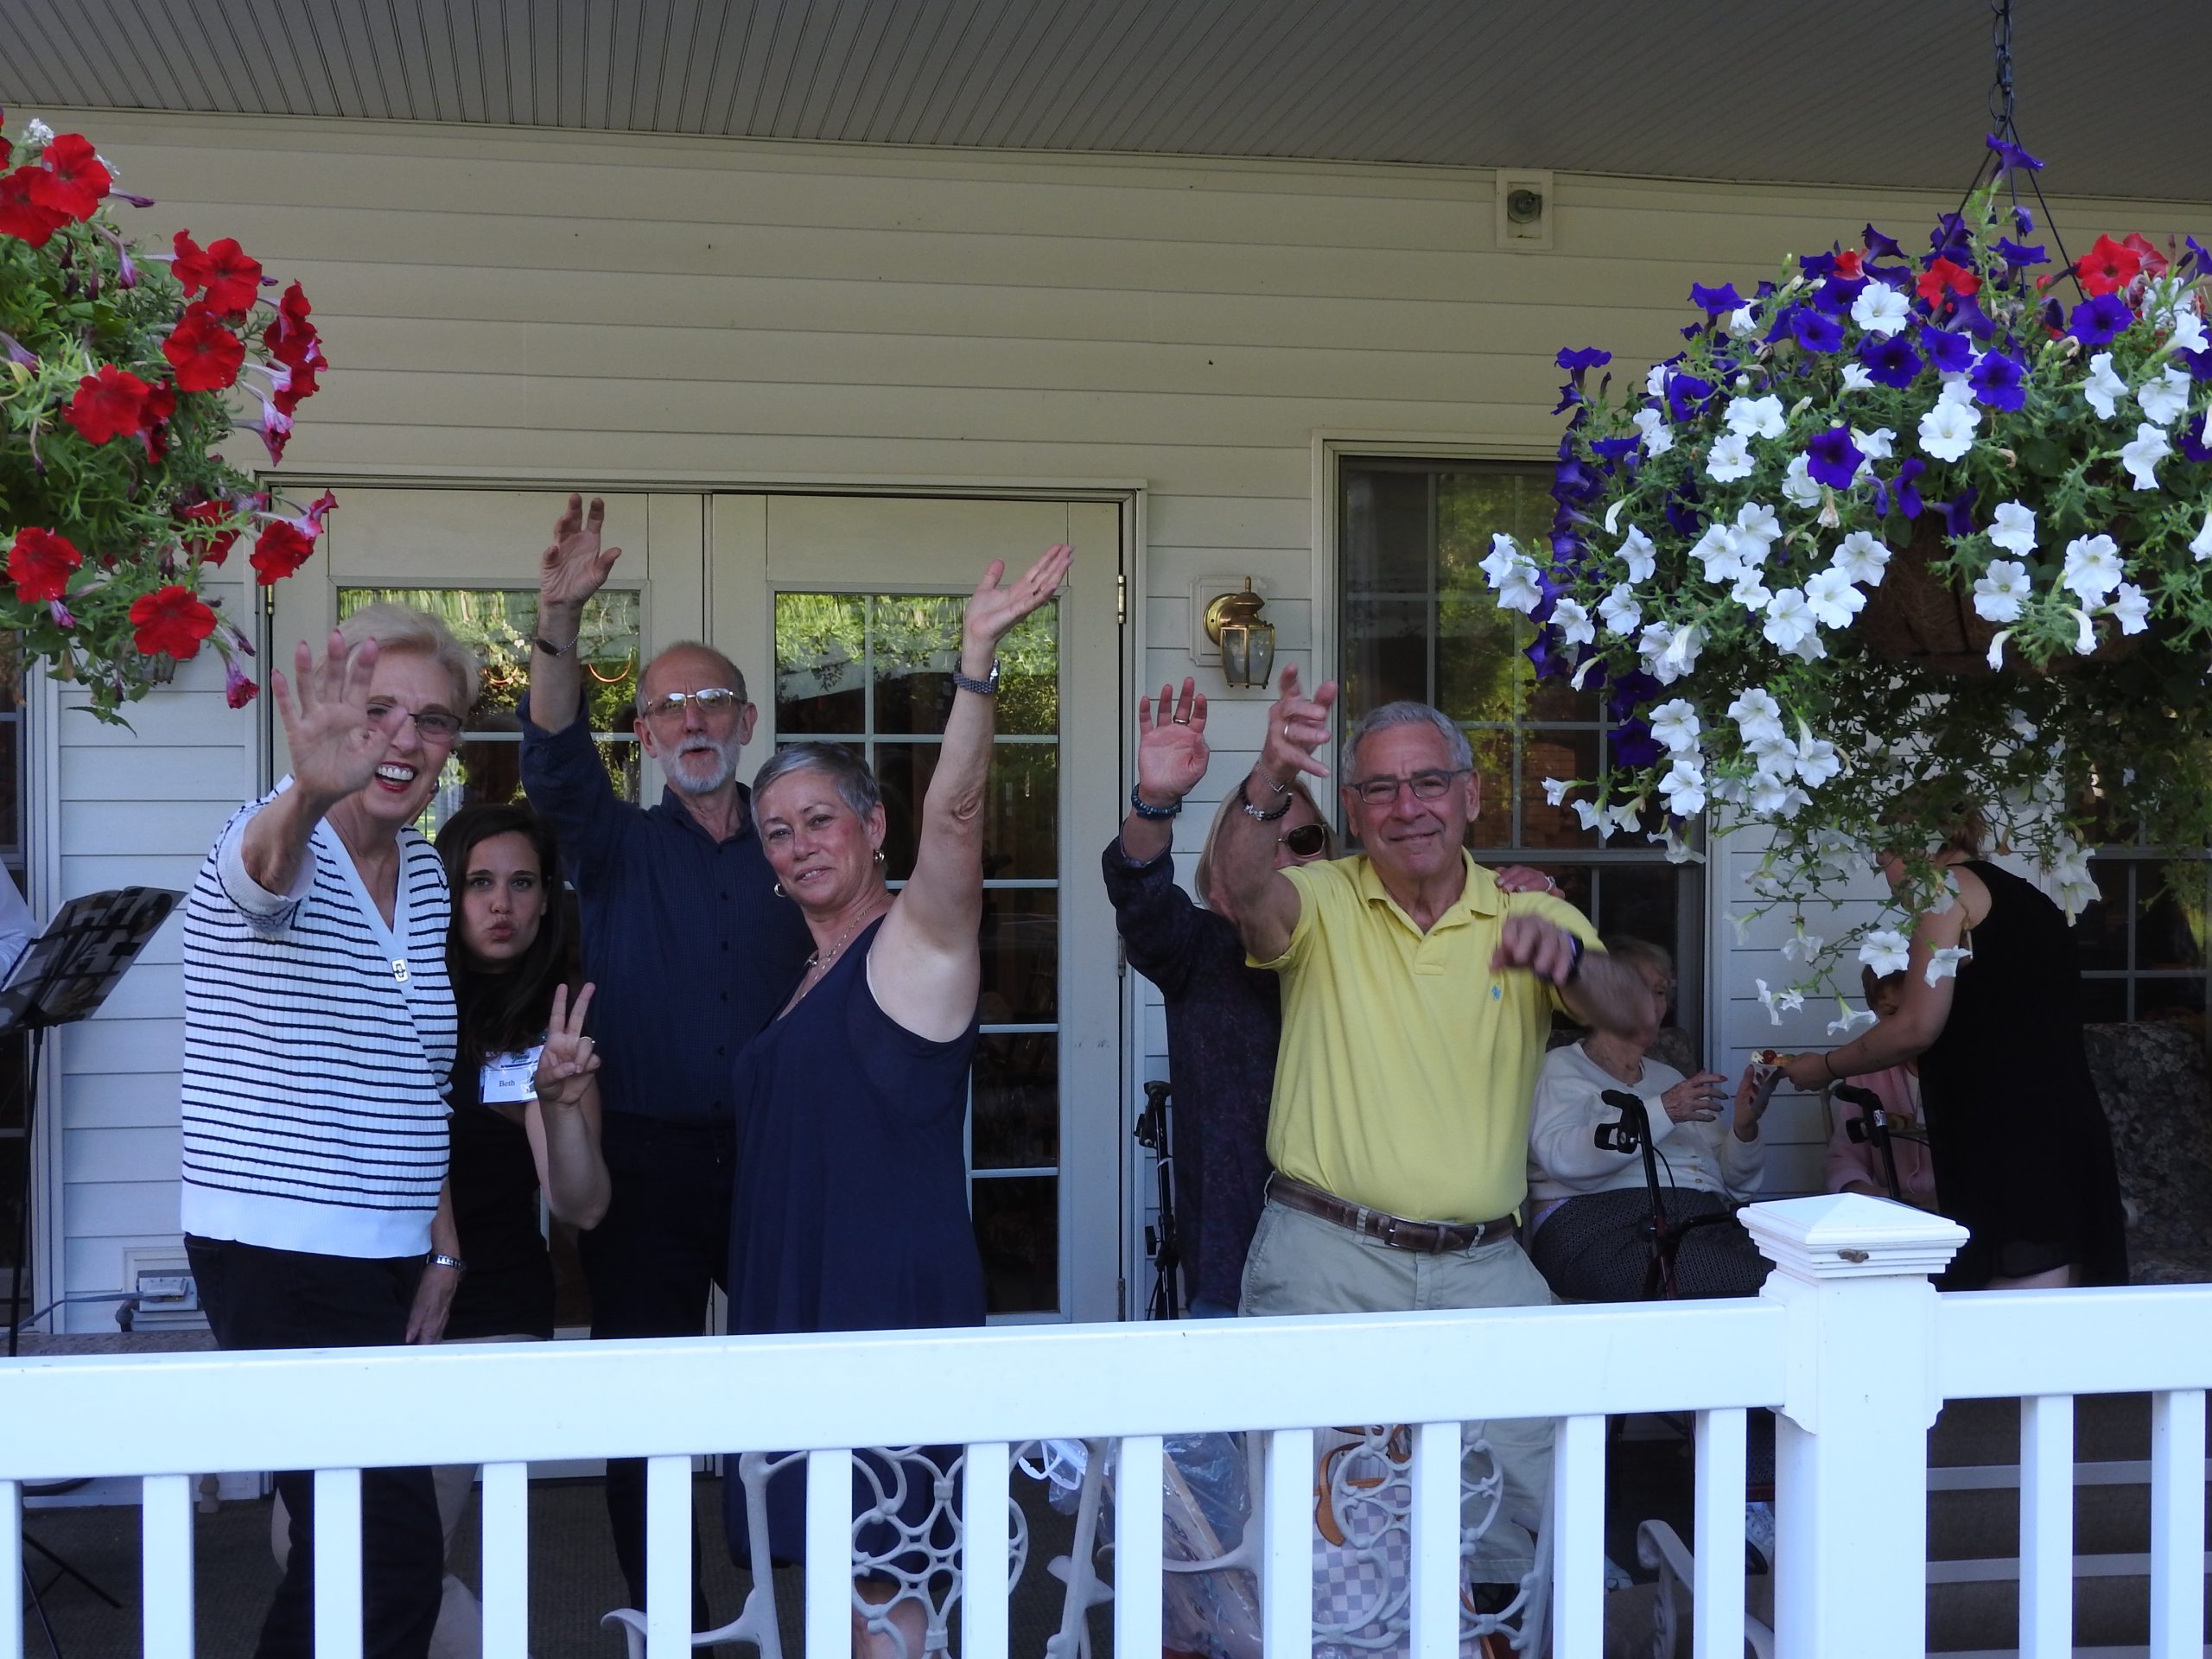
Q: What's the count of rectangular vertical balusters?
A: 14